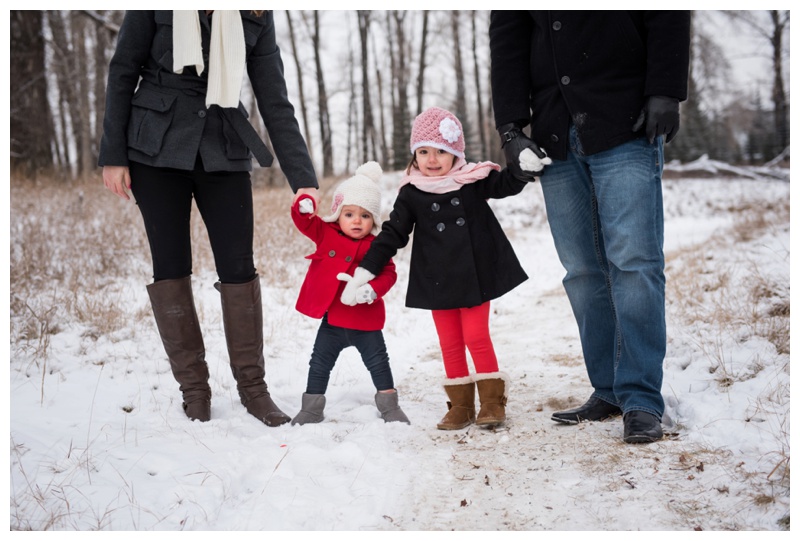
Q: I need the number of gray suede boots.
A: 2